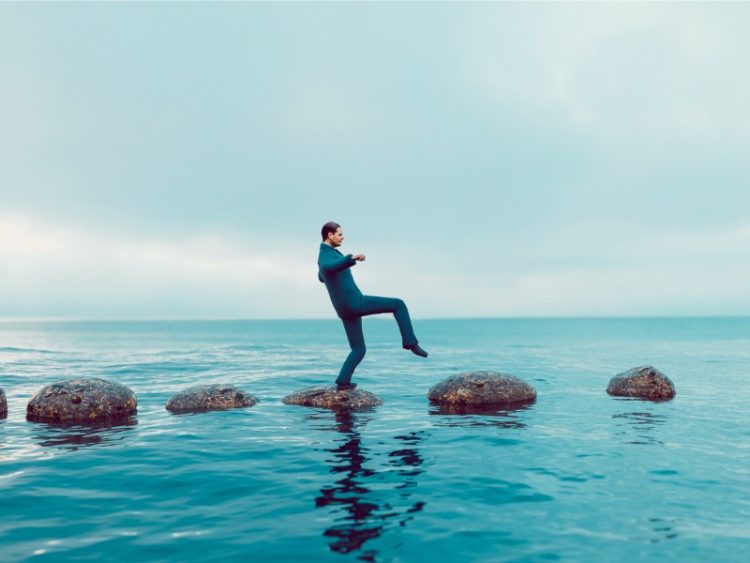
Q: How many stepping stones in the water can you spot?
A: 6